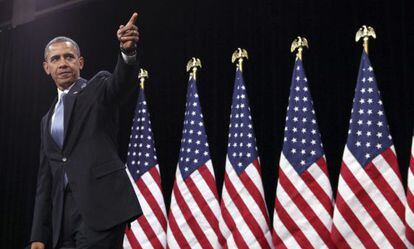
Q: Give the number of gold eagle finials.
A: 5